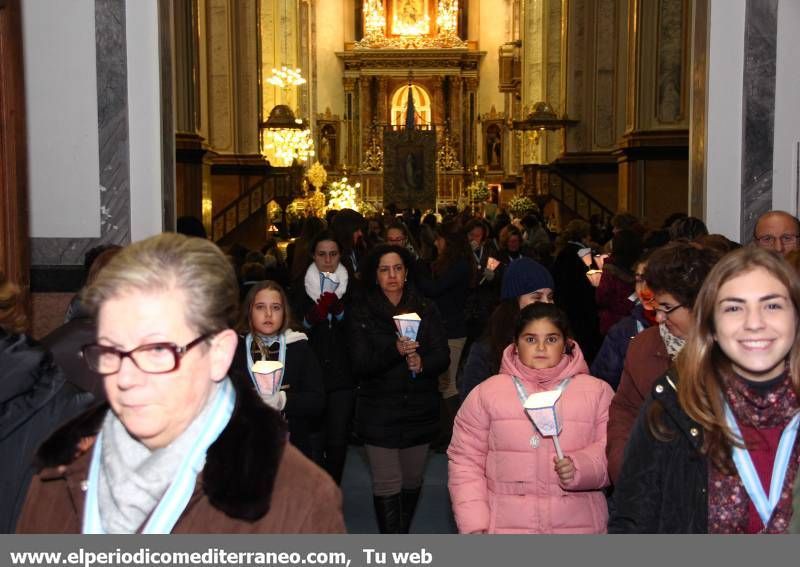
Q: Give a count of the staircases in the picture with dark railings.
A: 2